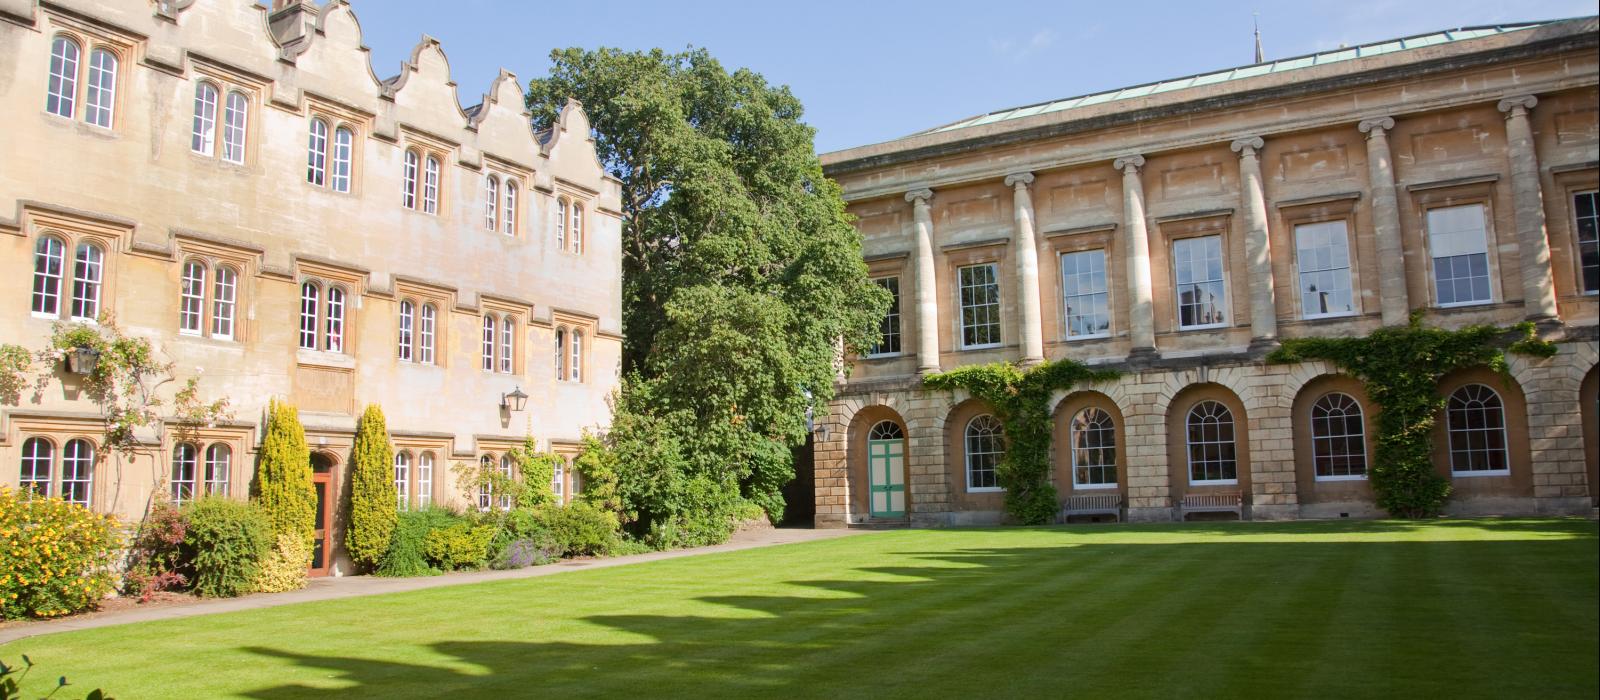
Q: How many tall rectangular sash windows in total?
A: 7